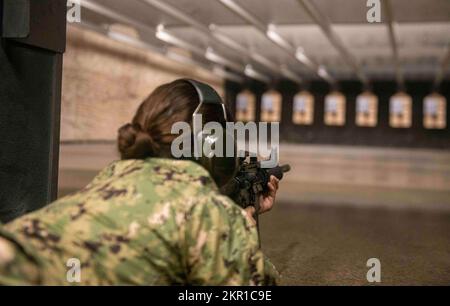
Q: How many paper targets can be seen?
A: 7